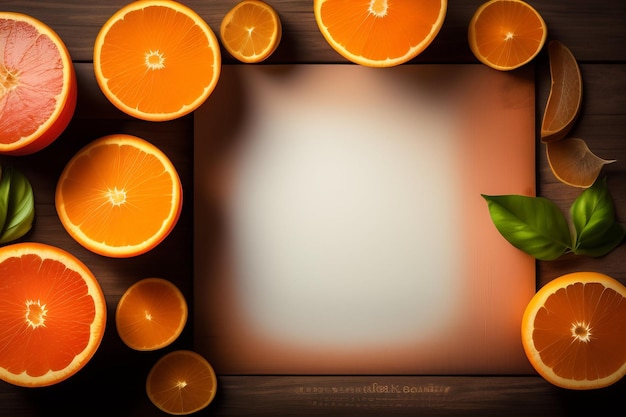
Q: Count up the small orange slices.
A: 4